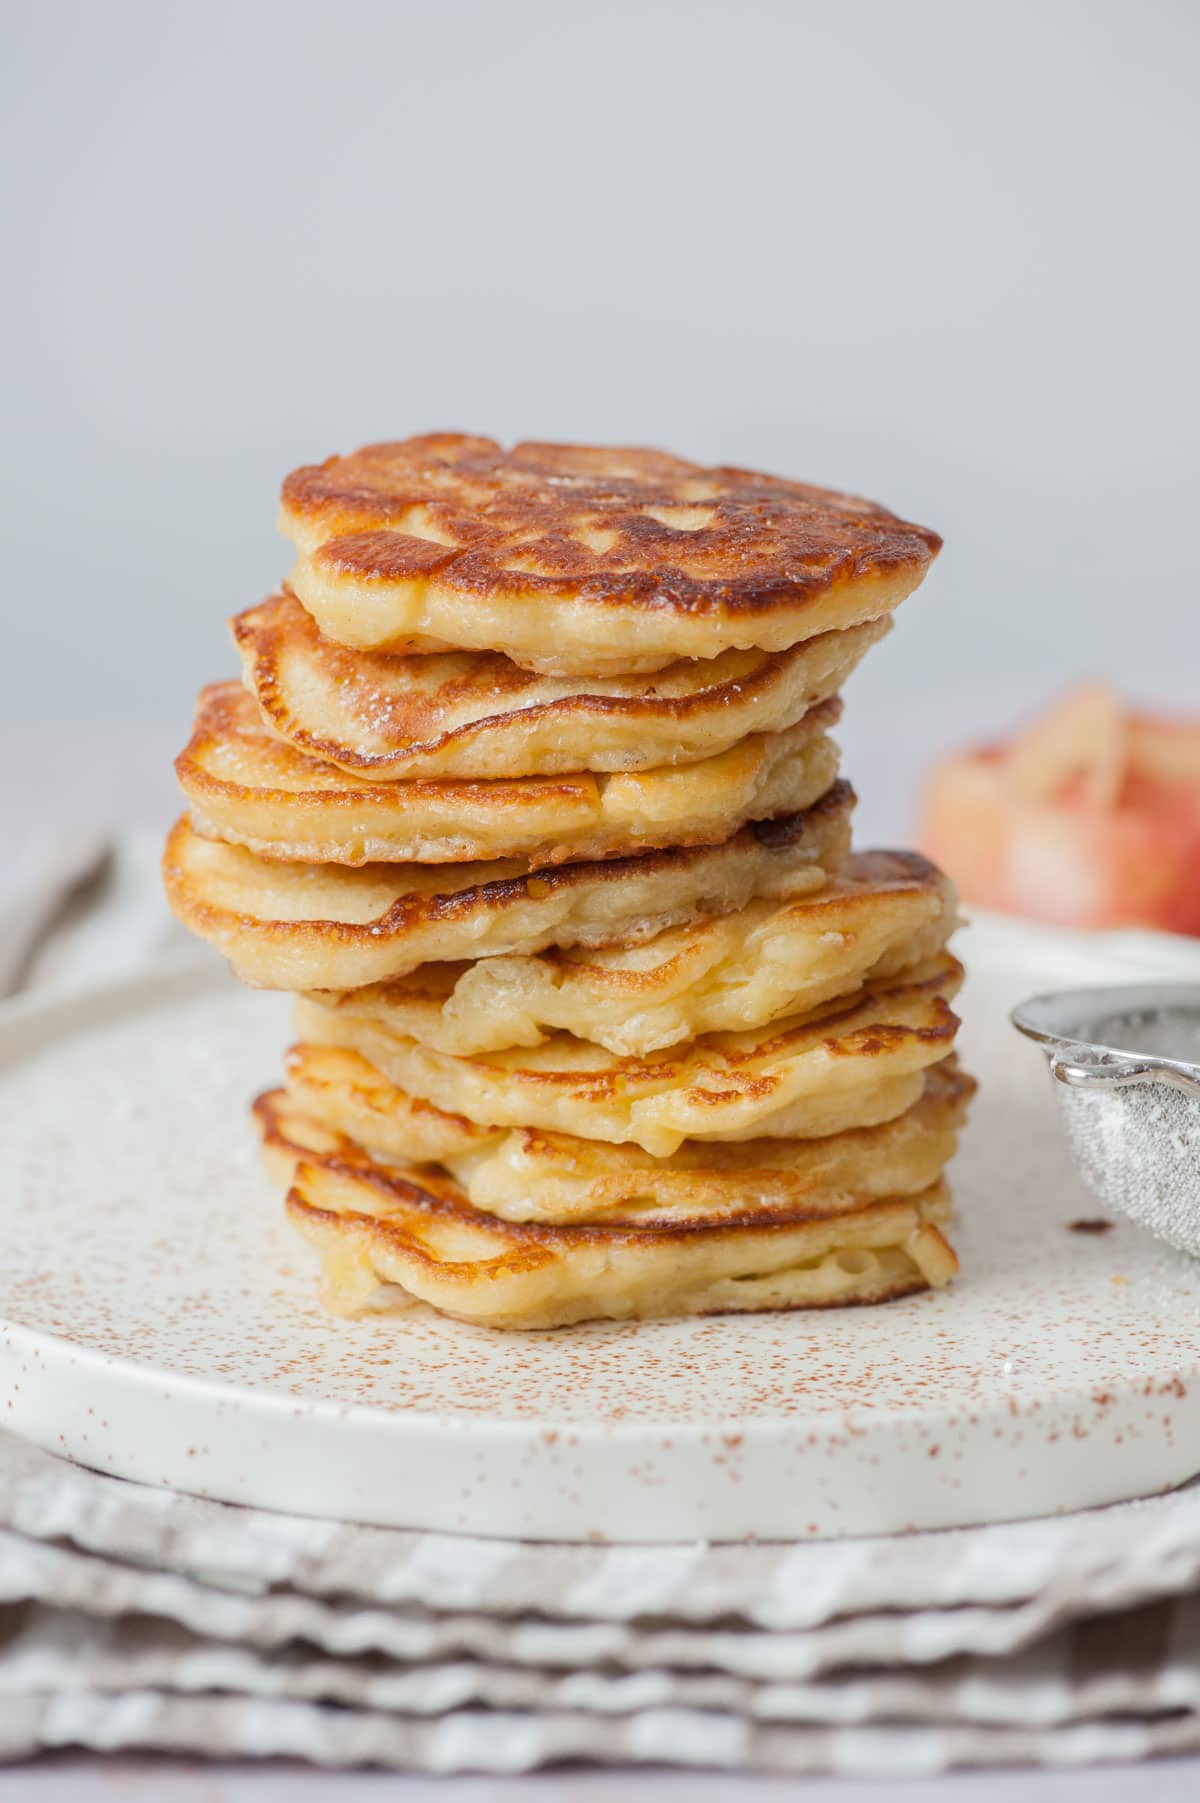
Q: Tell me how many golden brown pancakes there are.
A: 8